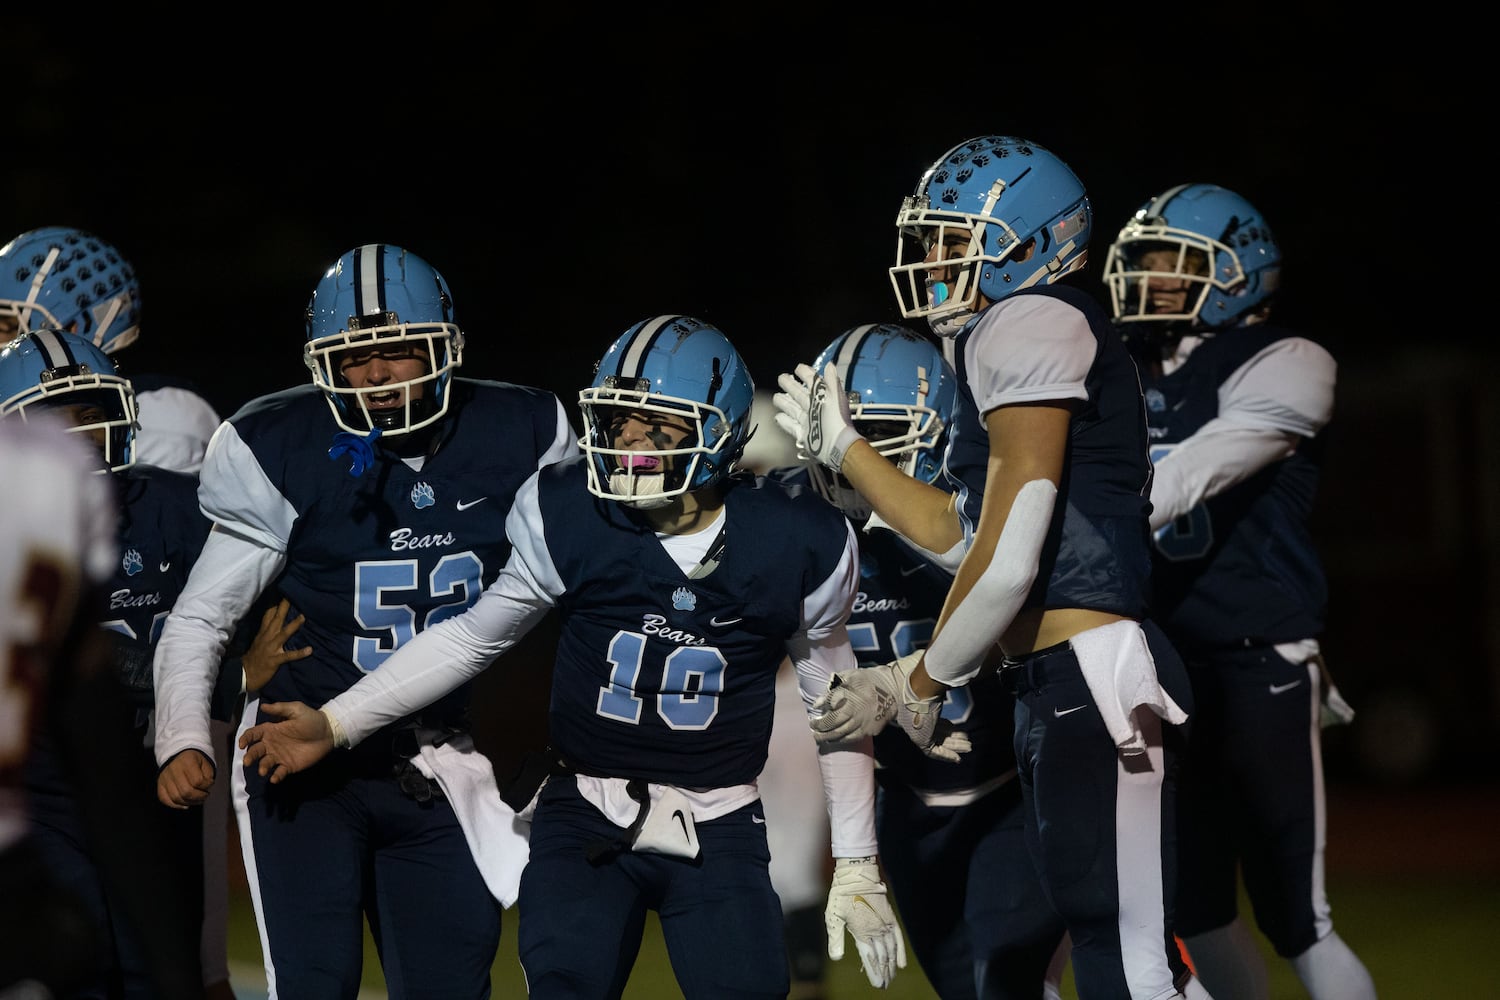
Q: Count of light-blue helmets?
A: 7